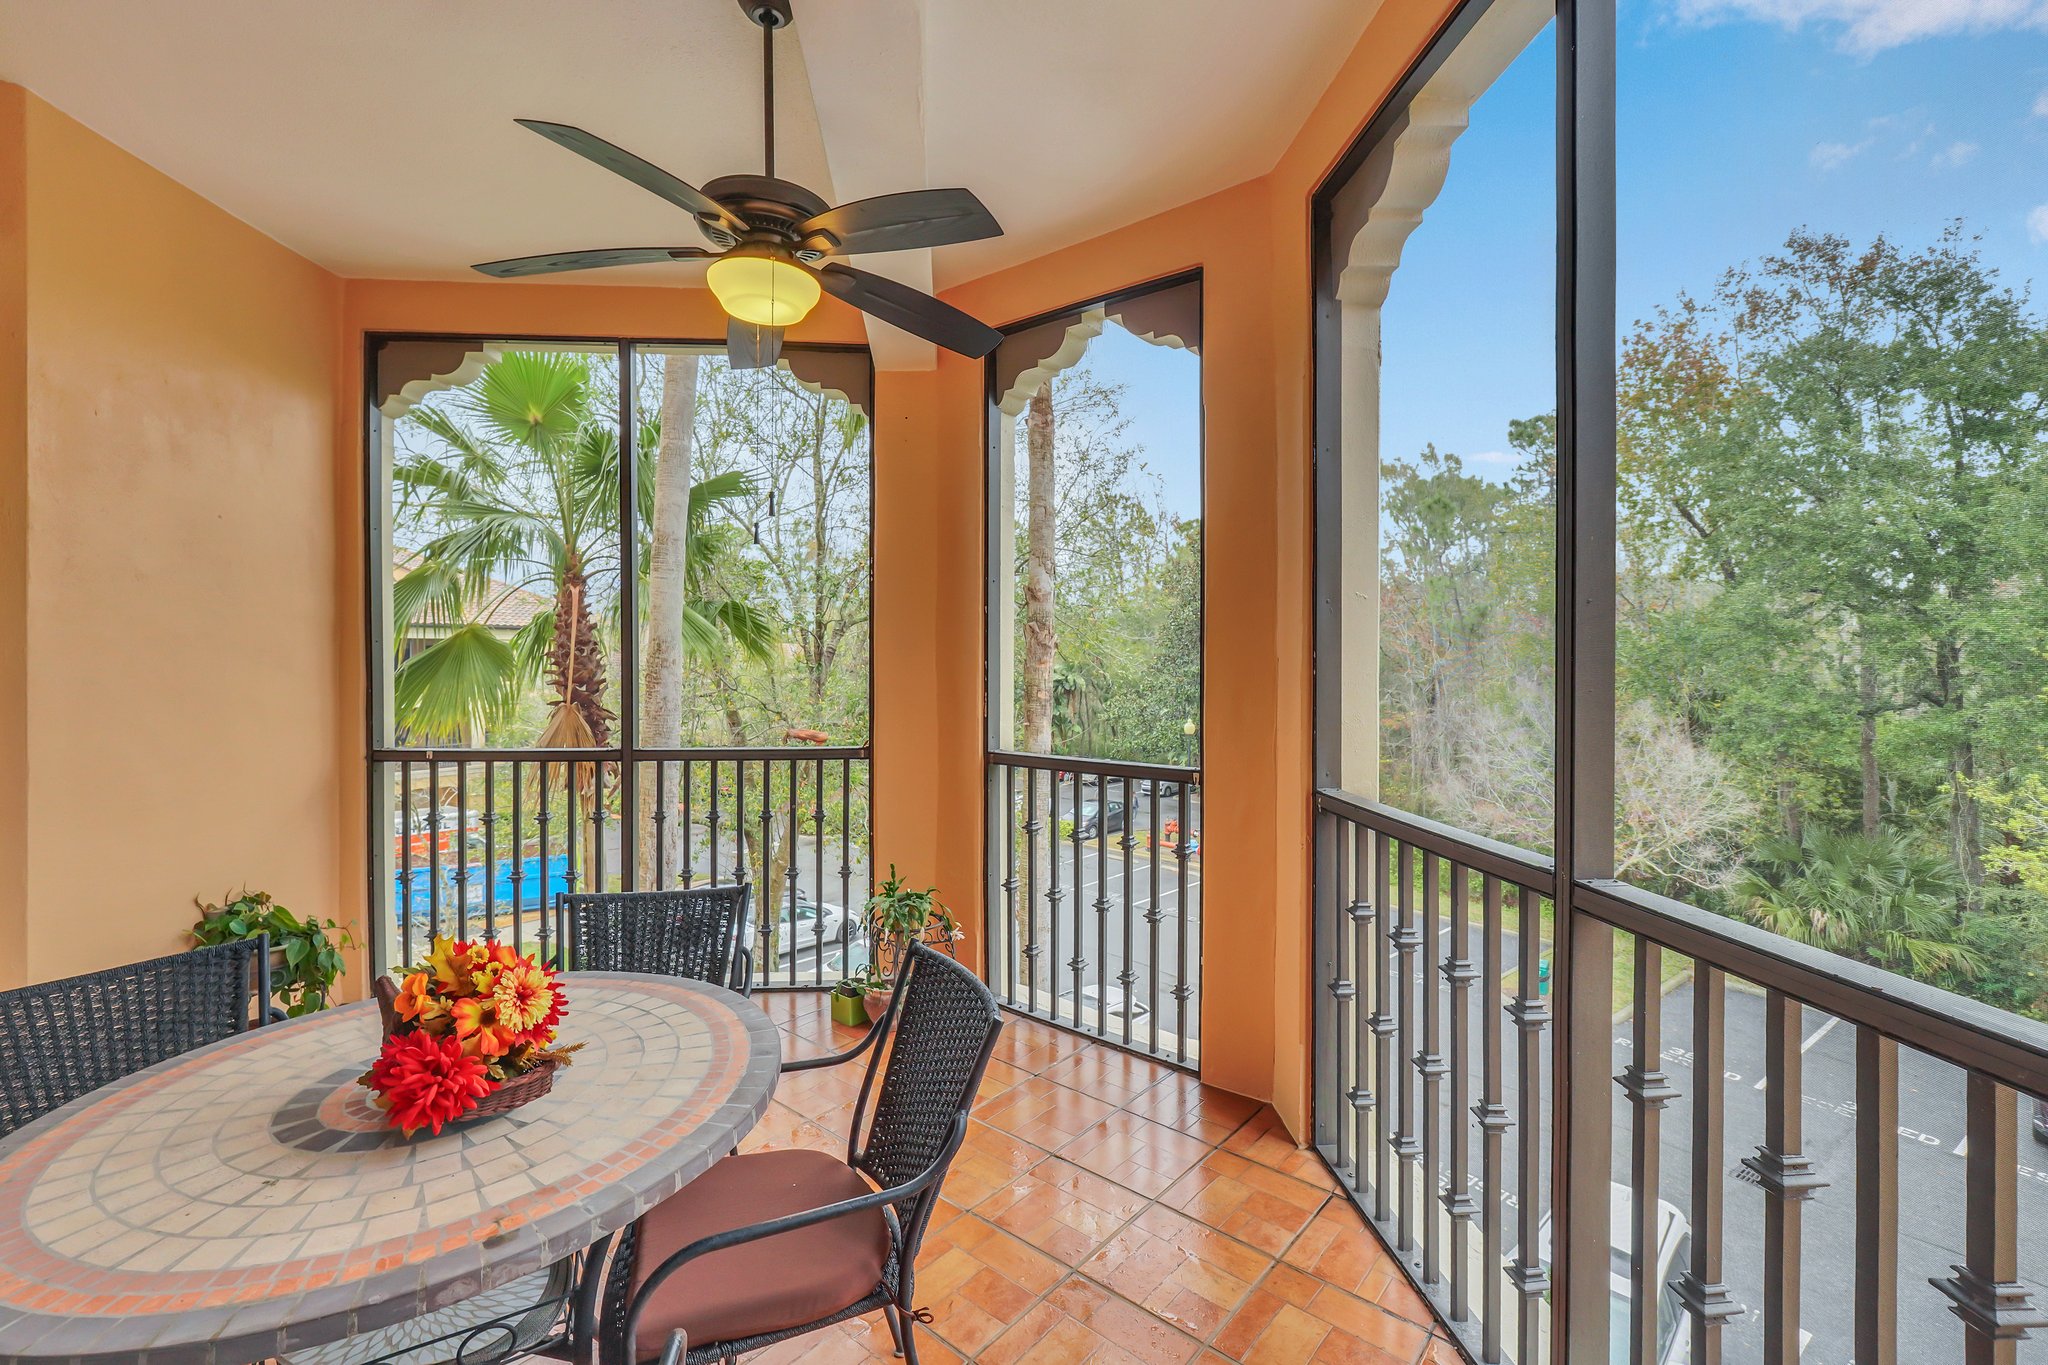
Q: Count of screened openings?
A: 3